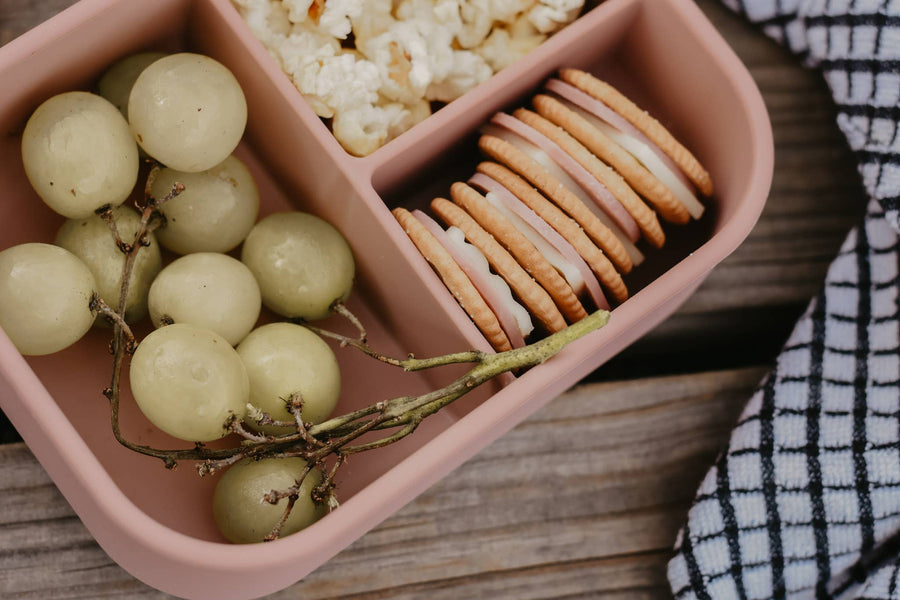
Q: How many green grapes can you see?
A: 11